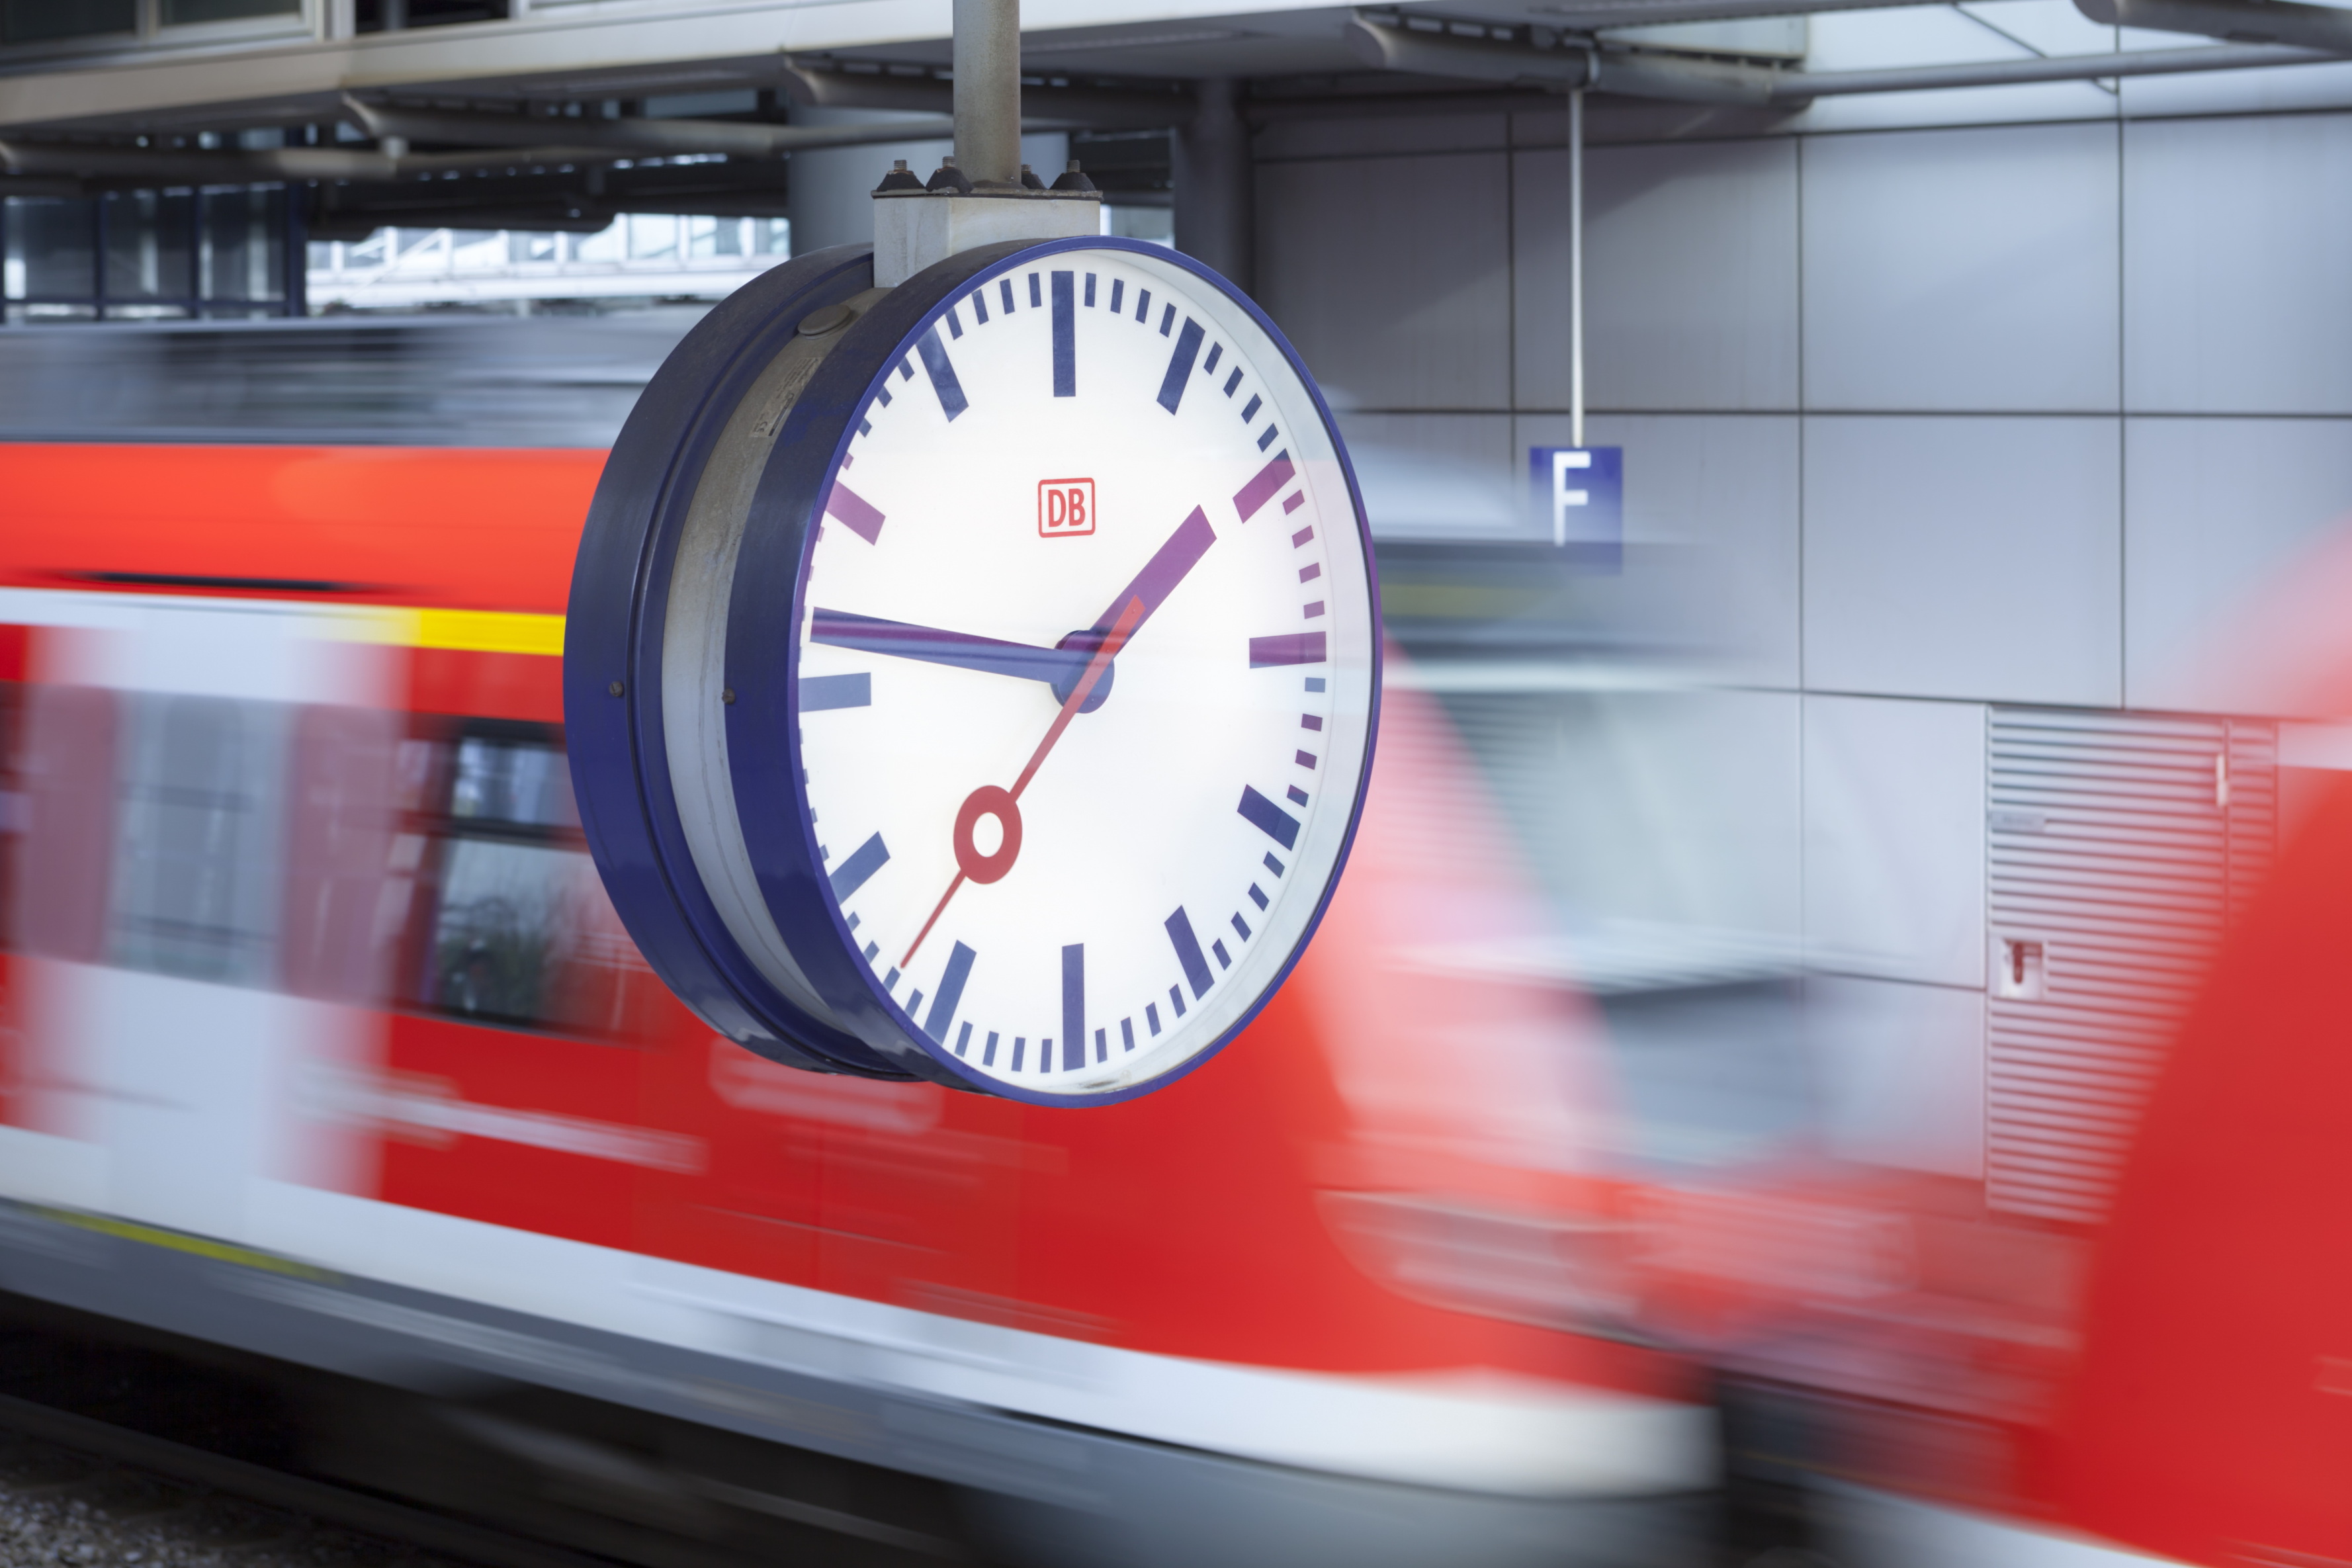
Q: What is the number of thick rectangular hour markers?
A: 12